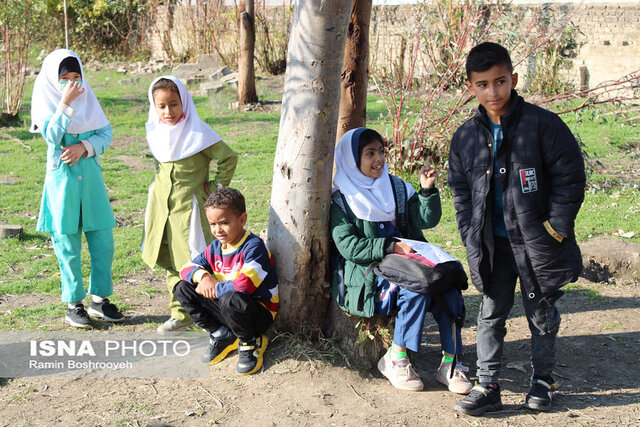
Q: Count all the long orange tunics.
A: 0